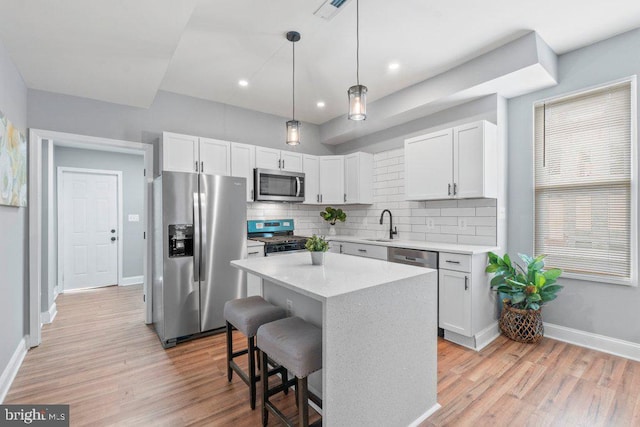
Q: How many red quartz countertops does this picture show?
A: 0